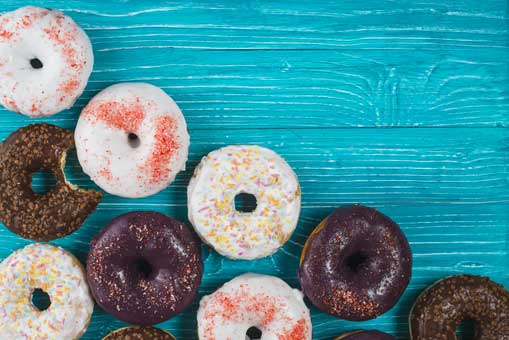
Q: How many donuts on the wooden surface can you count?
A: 11